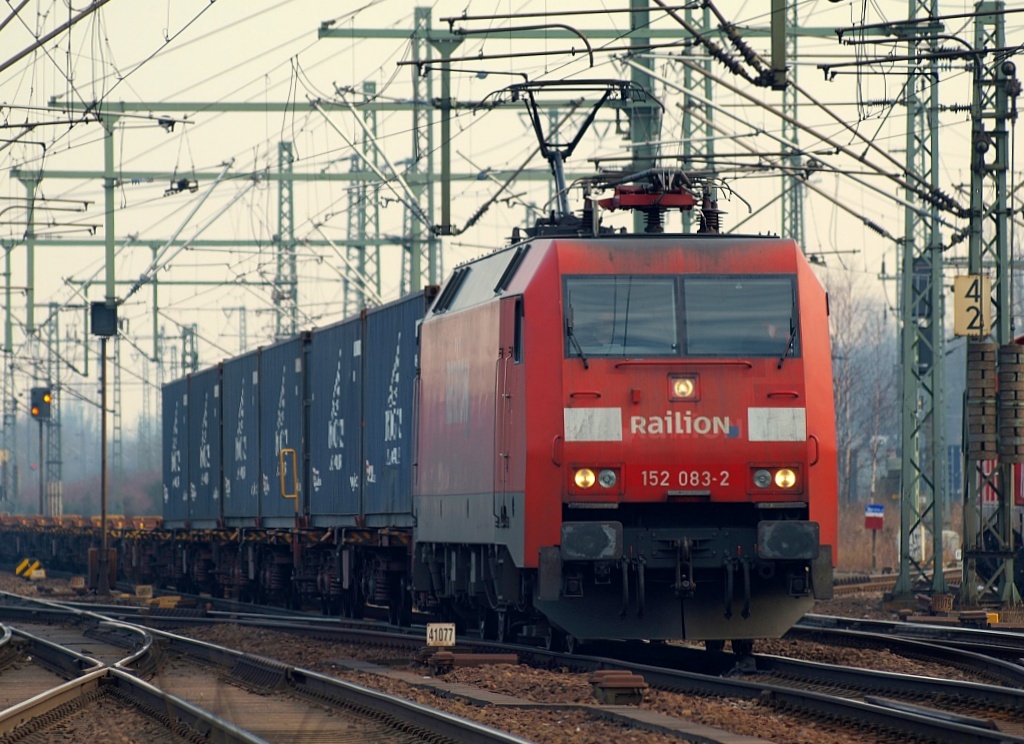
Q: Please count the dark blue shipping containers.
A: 6